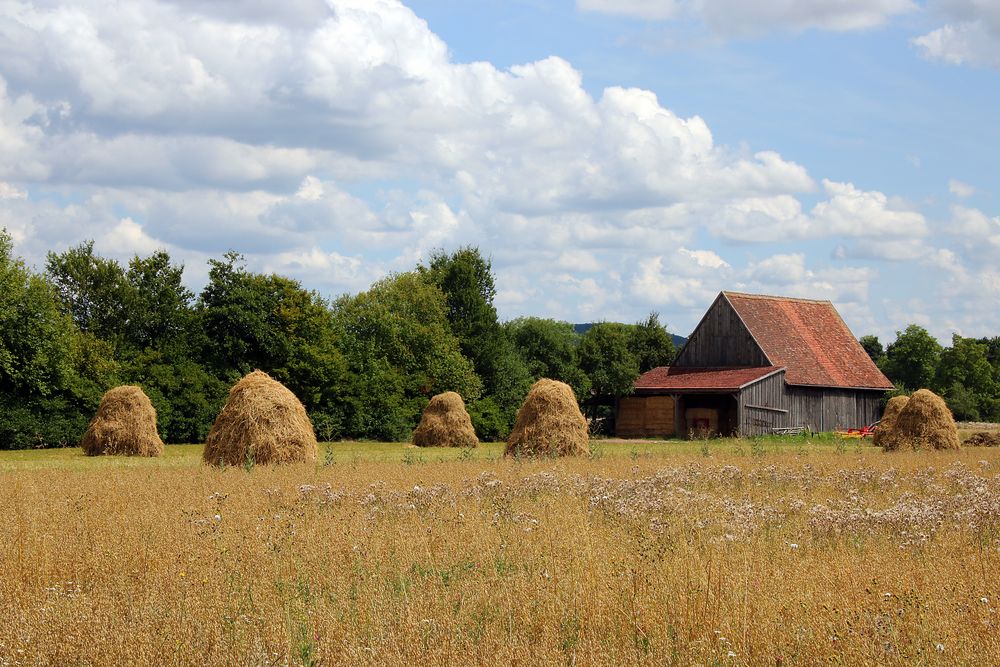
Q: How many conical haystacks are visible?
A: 6